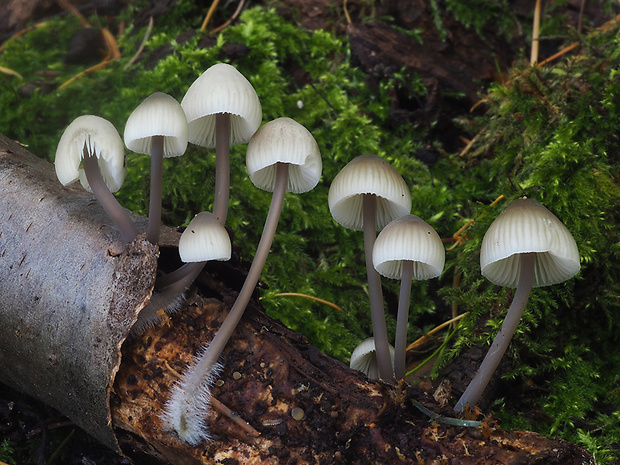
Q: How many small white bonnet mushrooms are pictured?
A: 9